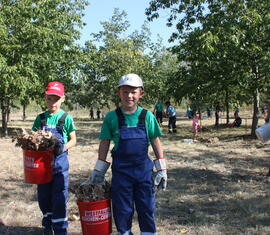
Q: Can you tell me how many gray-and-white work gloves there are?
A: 2